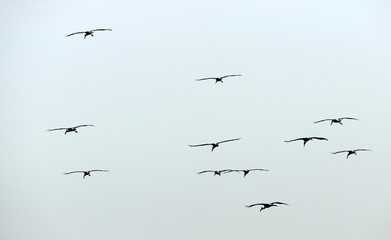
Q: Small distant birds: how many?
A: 11